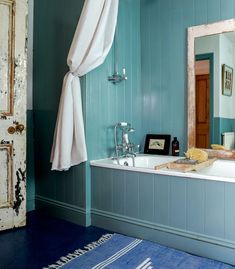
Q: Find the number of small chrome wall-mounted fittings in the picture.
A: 1